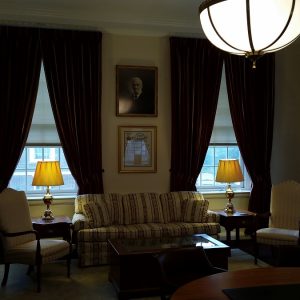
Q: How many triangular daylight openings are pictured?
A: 2